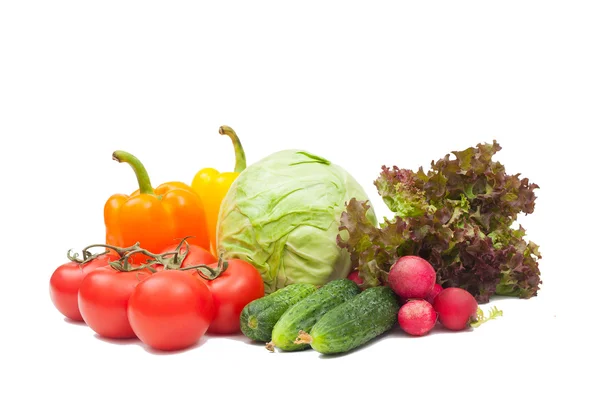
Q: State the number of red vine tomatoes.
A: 5